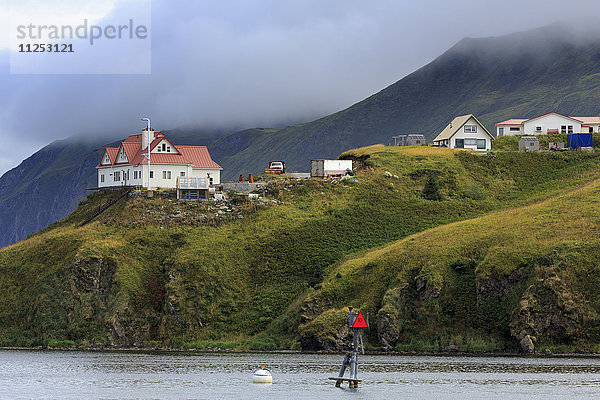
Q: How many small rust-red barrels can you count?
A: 2